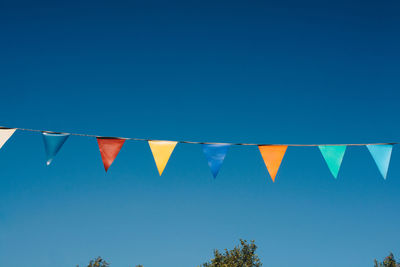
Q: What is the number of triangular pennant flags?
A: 8